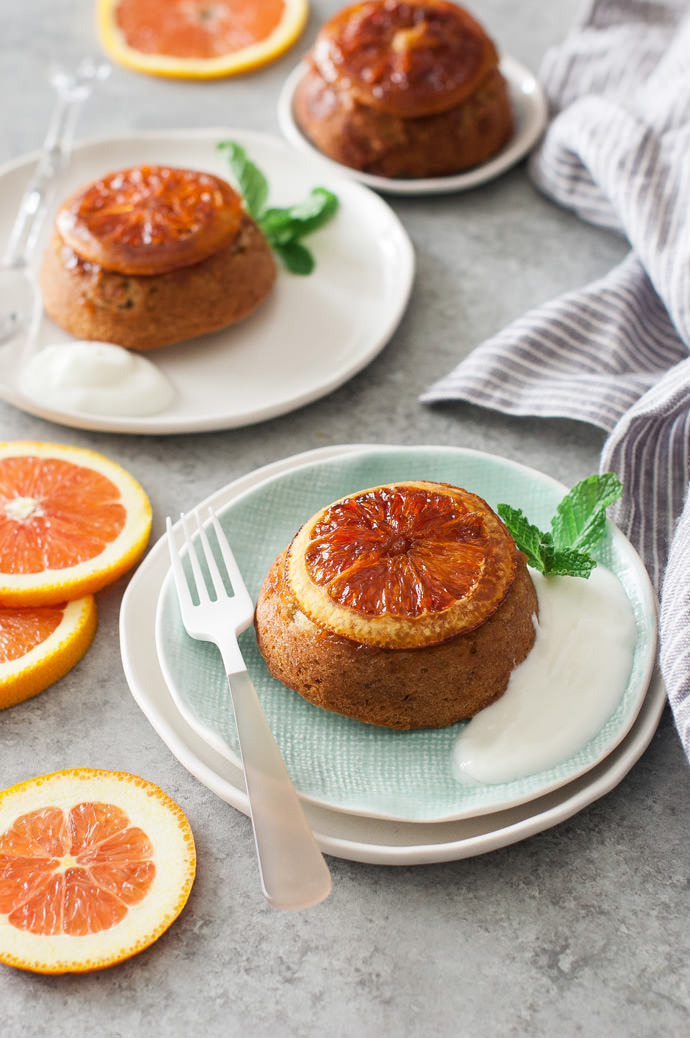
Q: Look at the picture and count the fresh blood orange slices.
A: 4